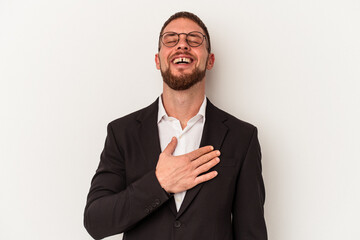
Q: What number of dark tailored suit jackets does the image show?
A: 1